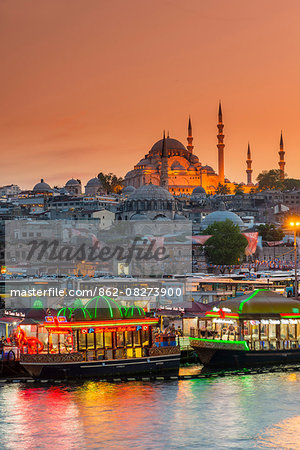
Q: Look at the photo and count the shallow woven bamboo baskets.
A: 0